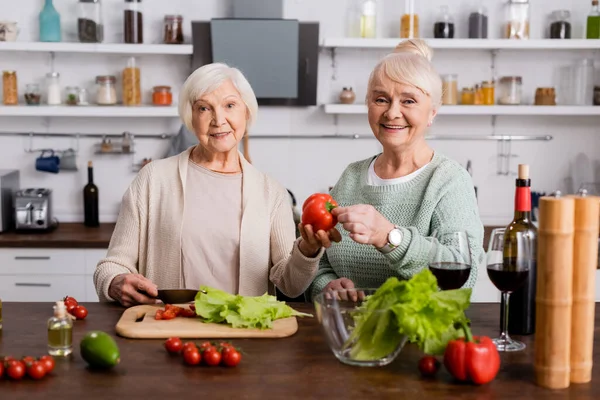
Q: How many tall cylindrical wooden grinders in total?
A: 2